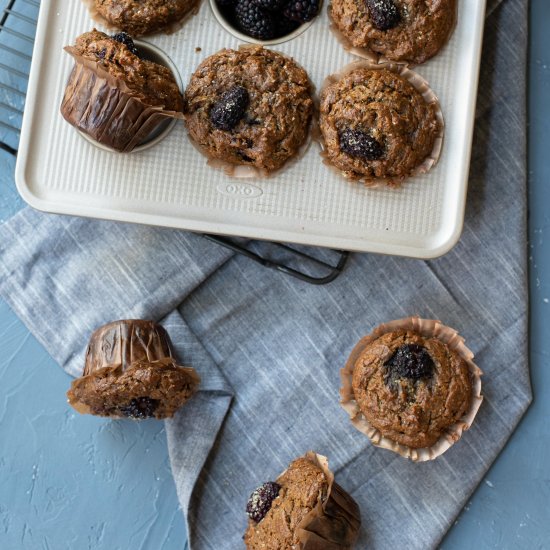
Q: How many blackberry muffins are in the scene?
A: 8